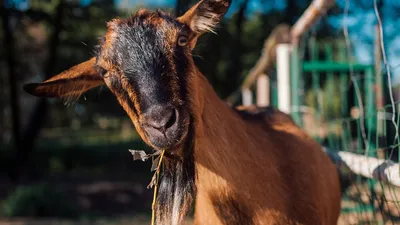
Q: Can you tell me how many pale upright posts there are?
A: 3